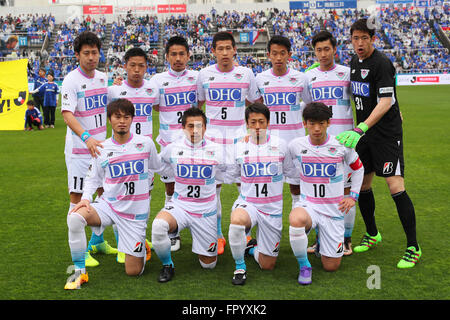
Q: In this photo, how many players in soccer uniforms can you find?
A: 11